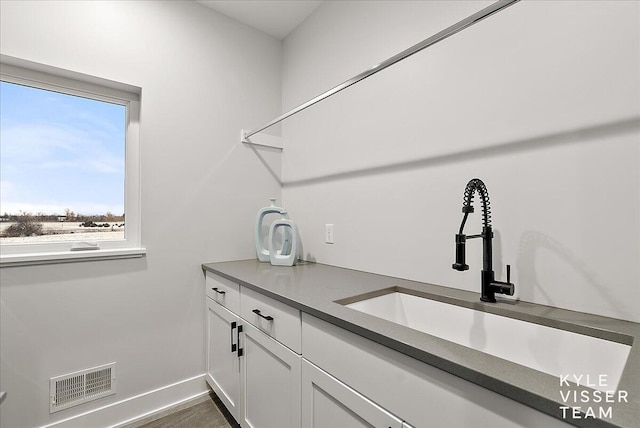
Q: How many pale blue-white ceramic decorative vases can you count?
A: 2